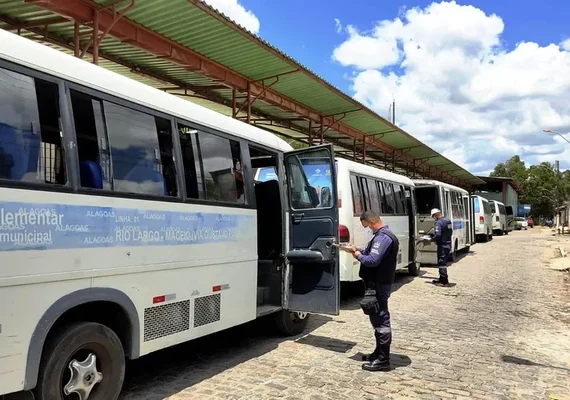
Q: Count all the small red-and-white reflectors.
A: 2